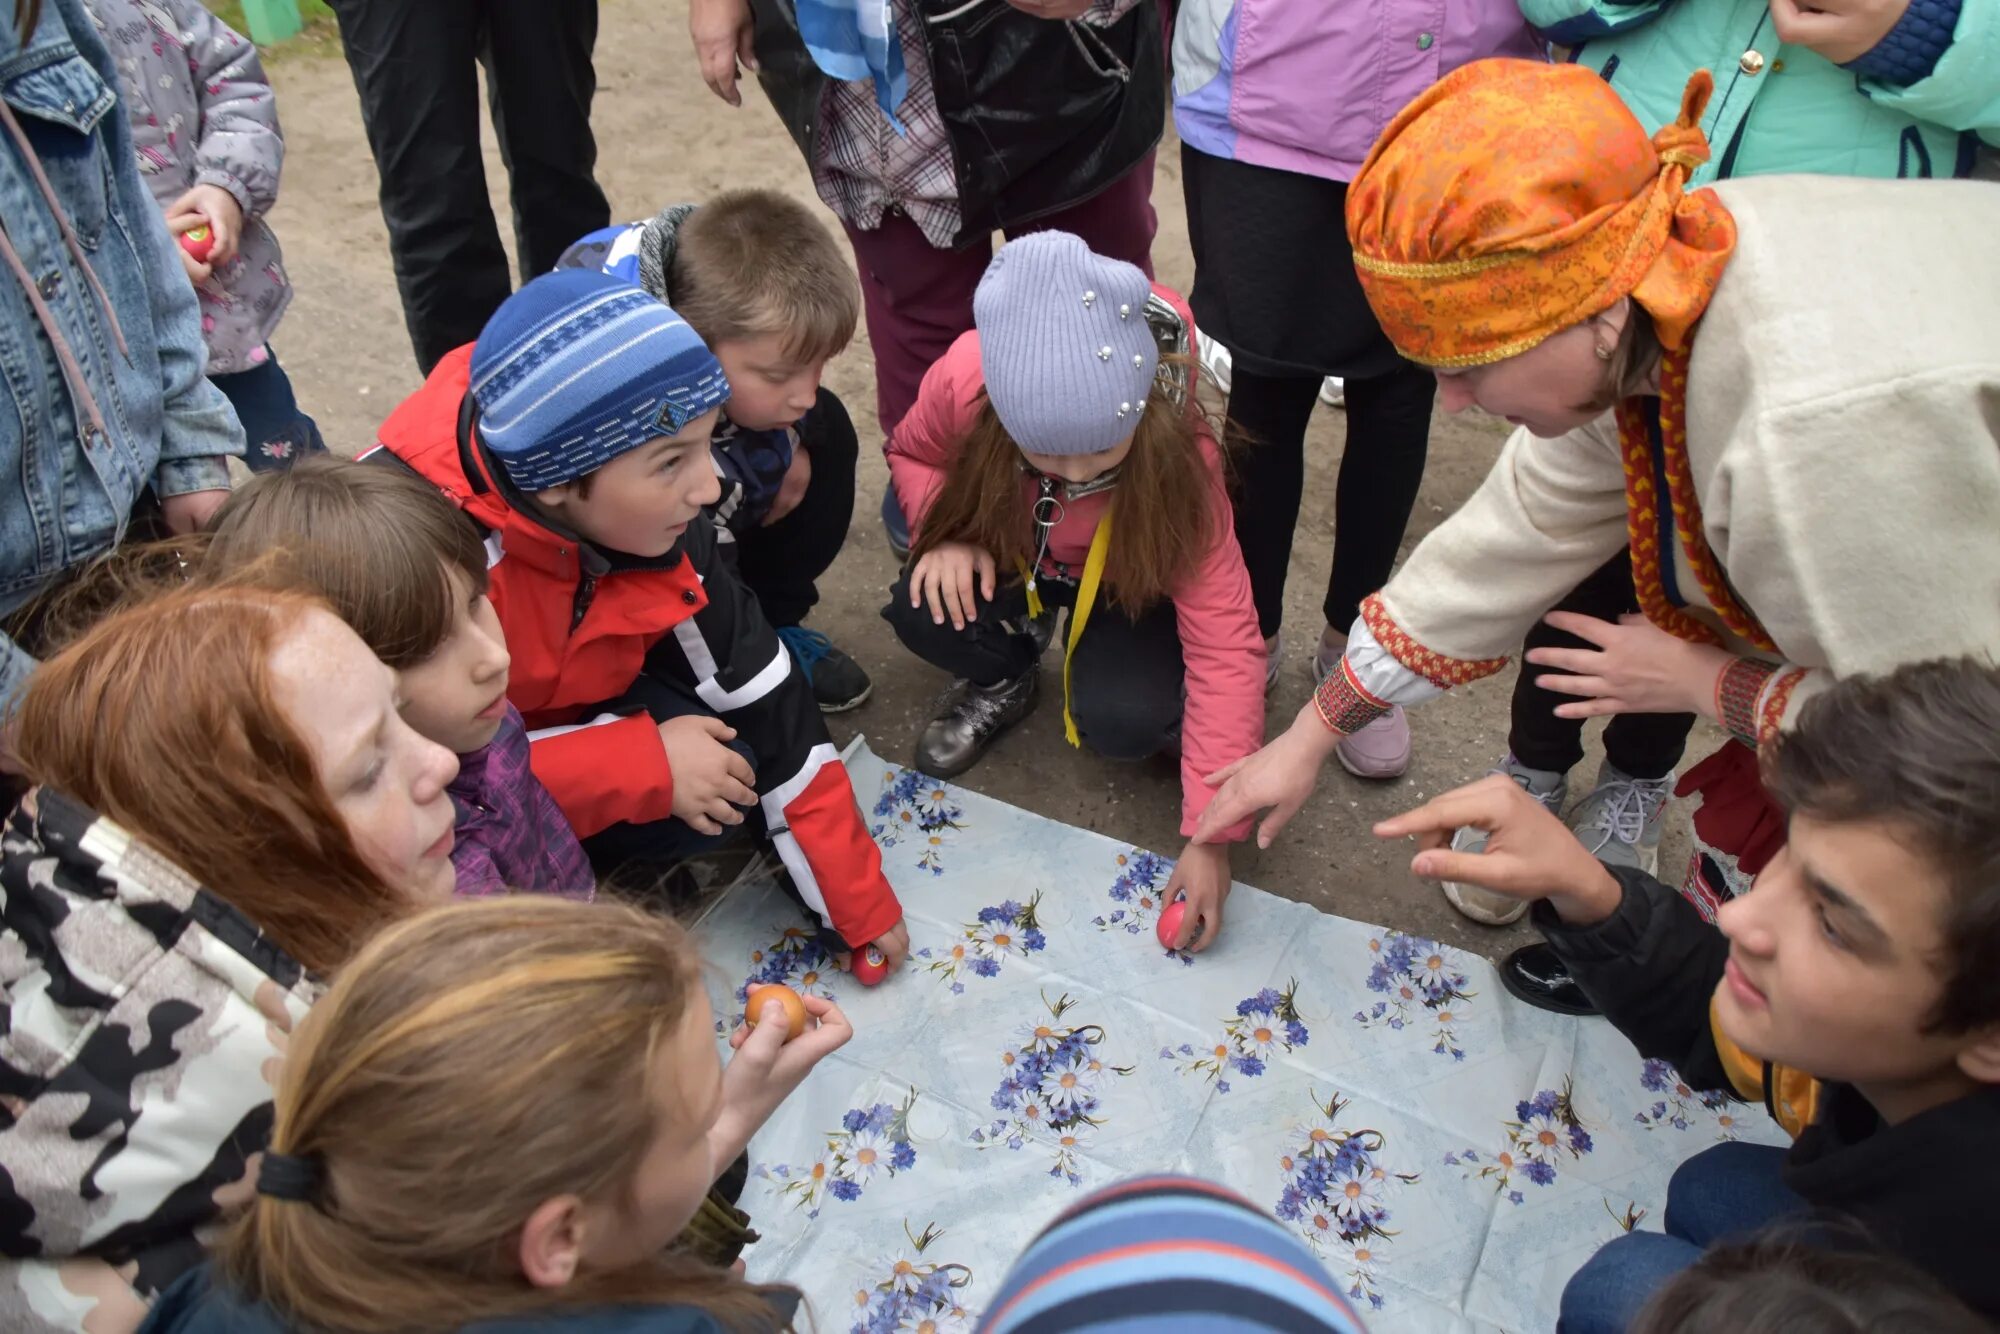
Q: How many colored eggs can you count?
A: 4